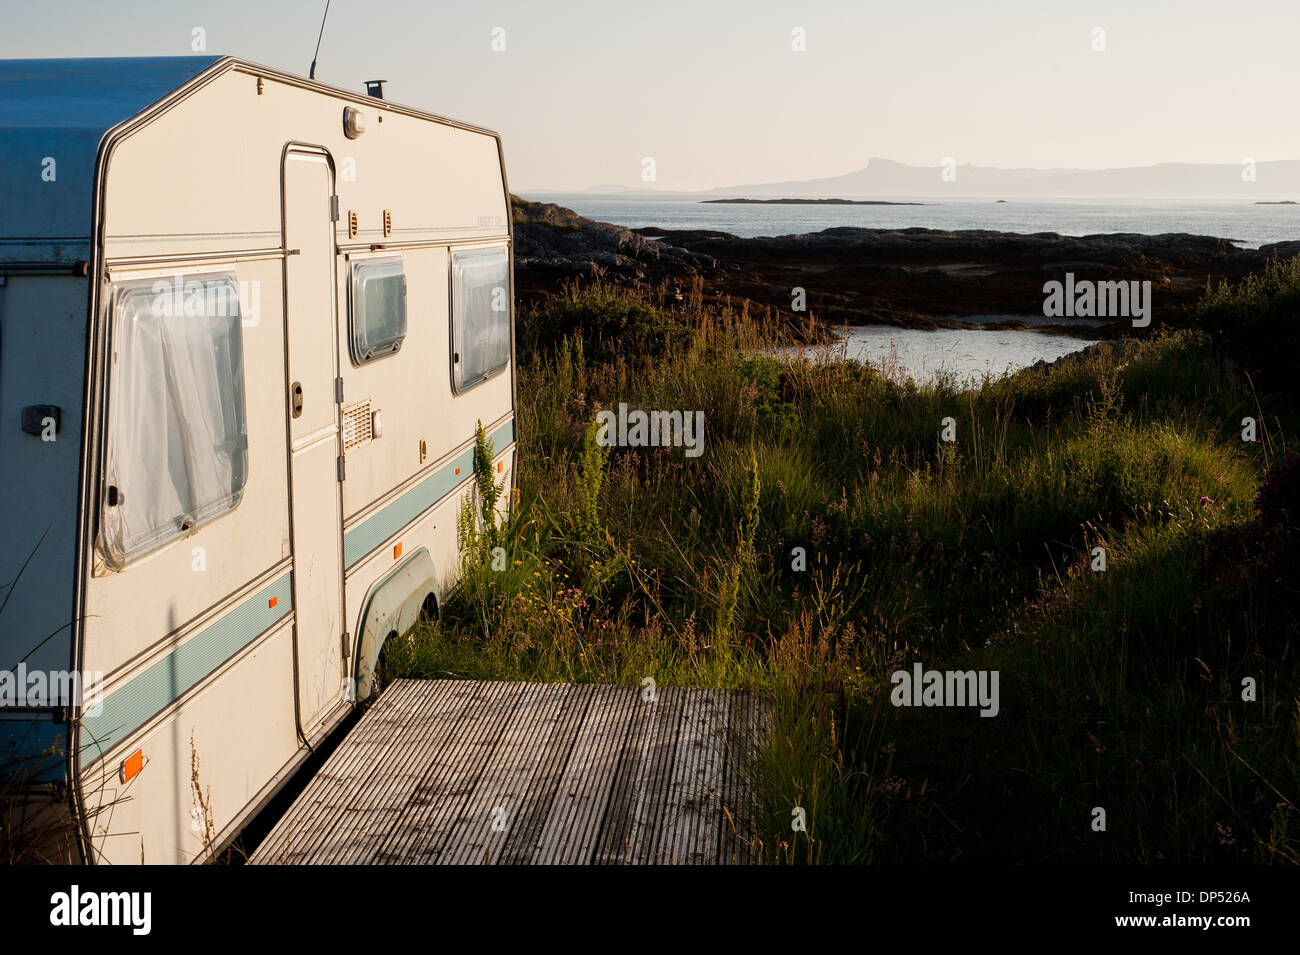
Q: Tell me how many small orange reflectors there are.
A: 5